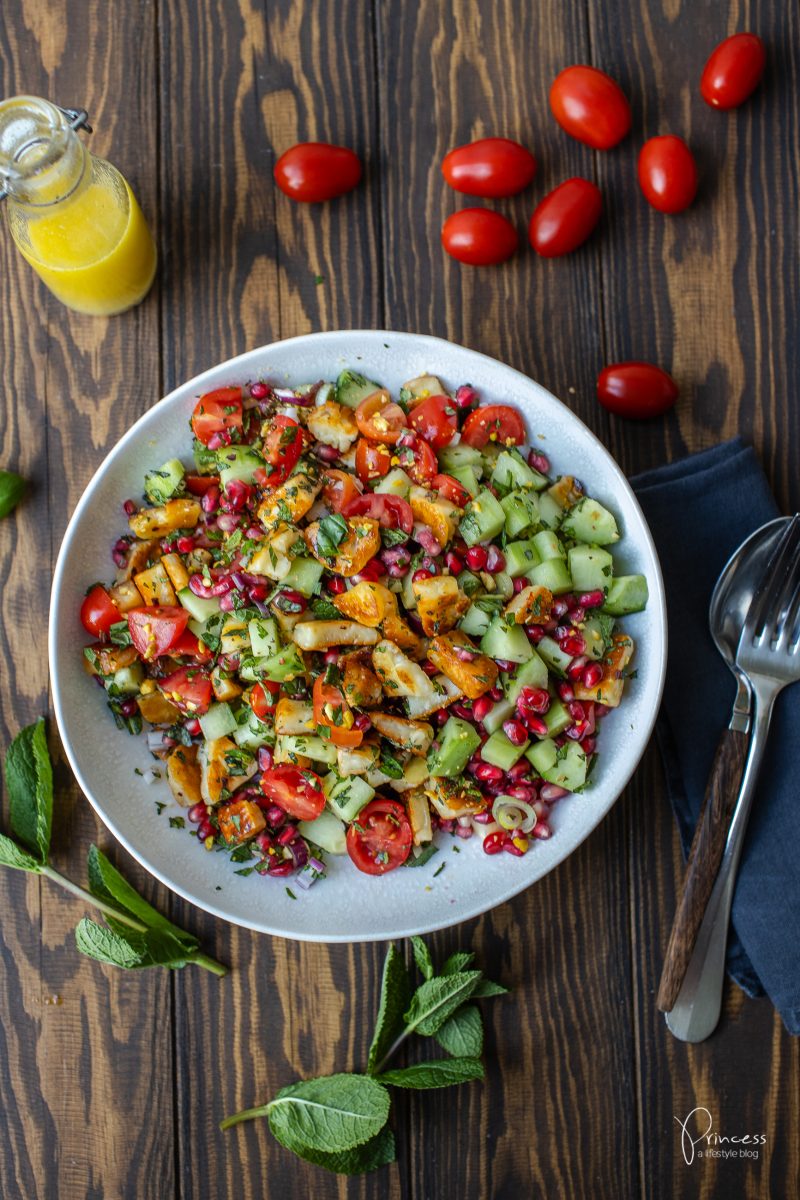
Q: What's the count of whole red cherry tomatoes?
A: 8